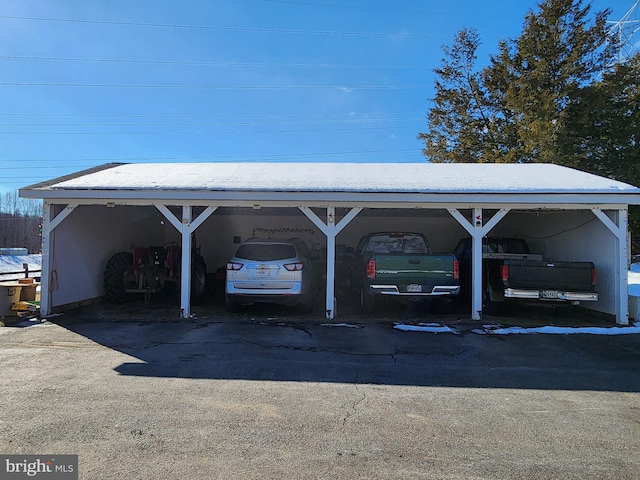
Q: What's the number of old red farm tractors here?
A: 1